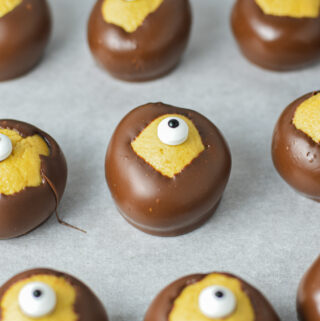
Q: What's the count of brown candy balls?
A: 9